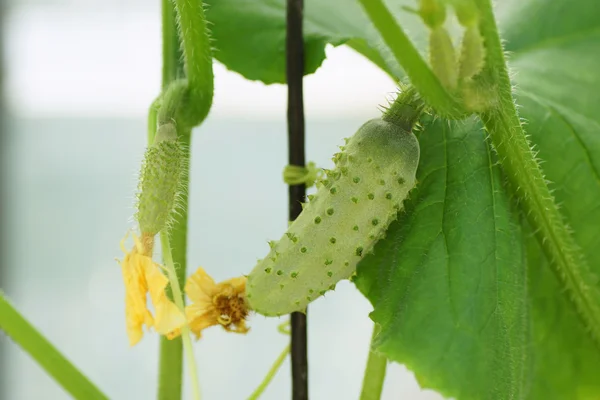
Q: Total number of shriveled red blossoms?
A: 0